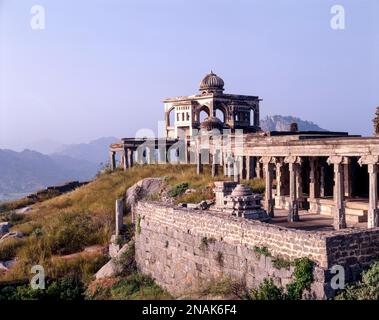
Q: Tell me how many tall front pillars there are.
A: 4